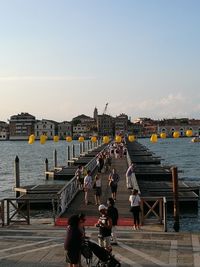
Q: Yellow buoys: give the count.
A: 13